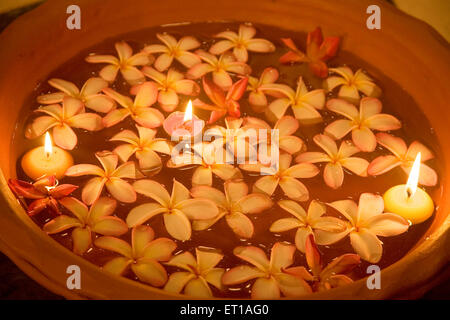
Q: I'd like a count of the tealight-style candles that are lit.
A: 3